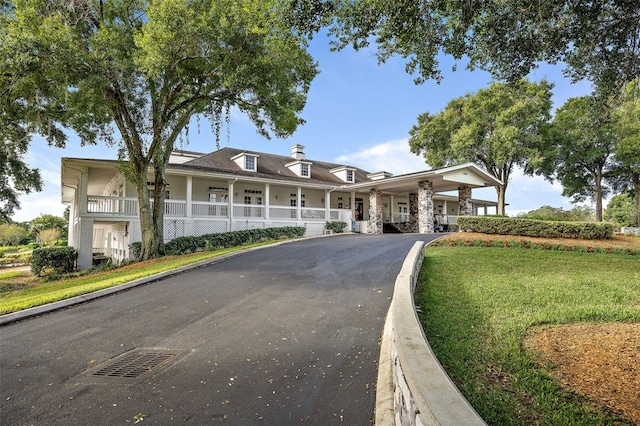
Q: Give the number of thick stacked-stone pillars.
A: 4